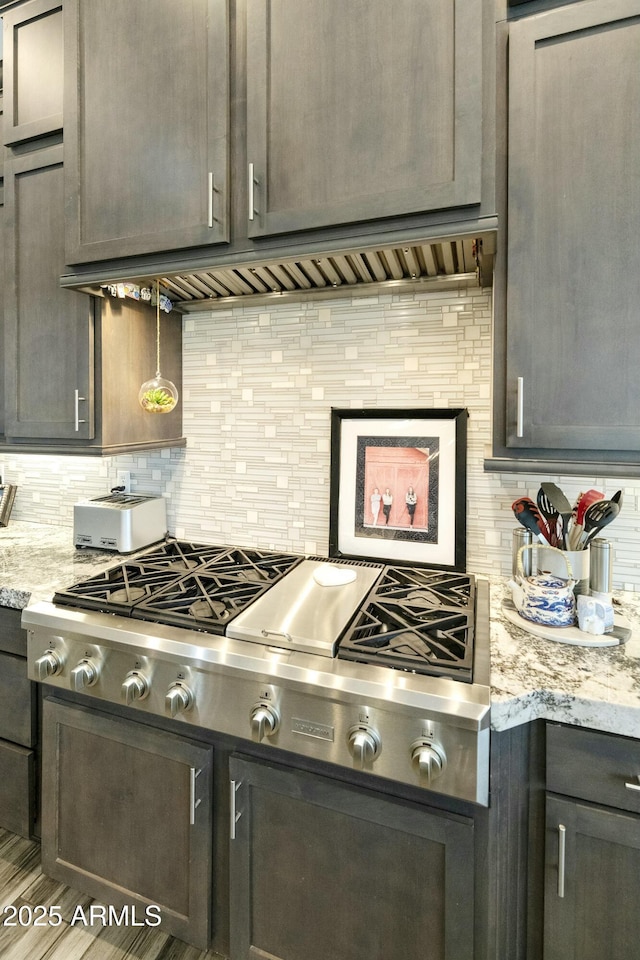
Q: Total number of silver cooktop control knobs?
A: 7